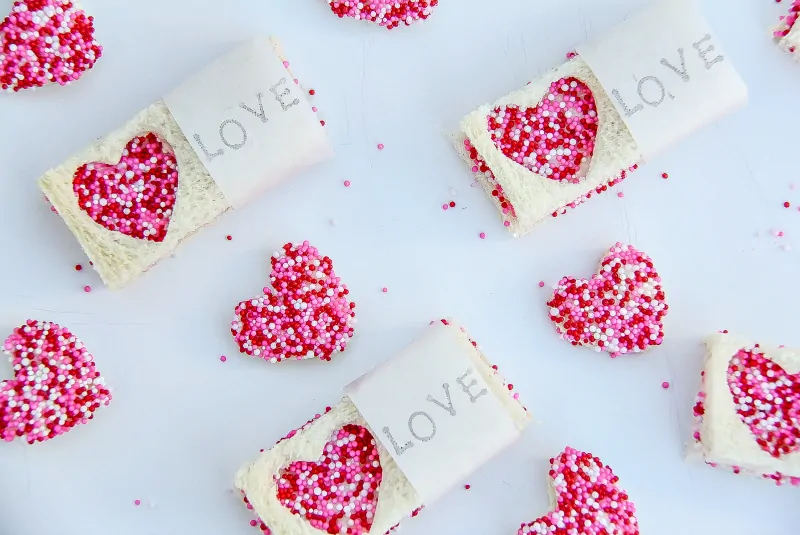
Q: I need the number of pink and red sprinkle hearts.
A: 10